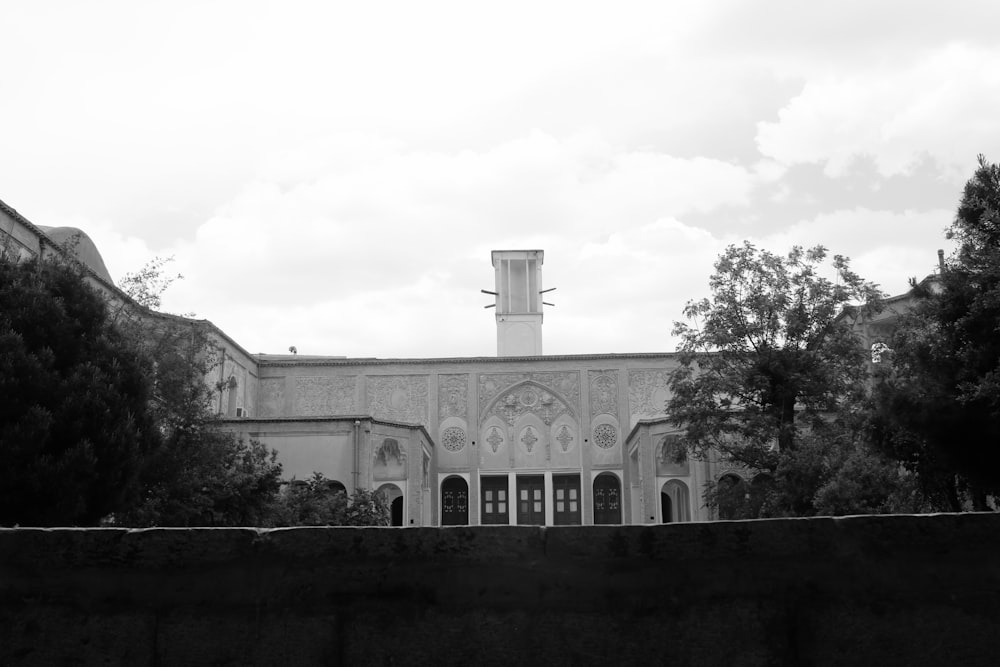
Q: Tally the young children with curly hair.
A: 0